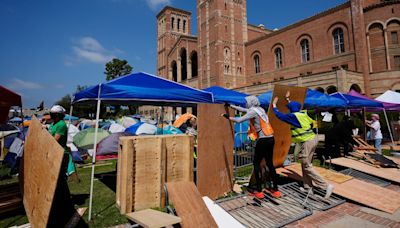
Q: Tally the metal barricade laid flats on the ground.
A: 3